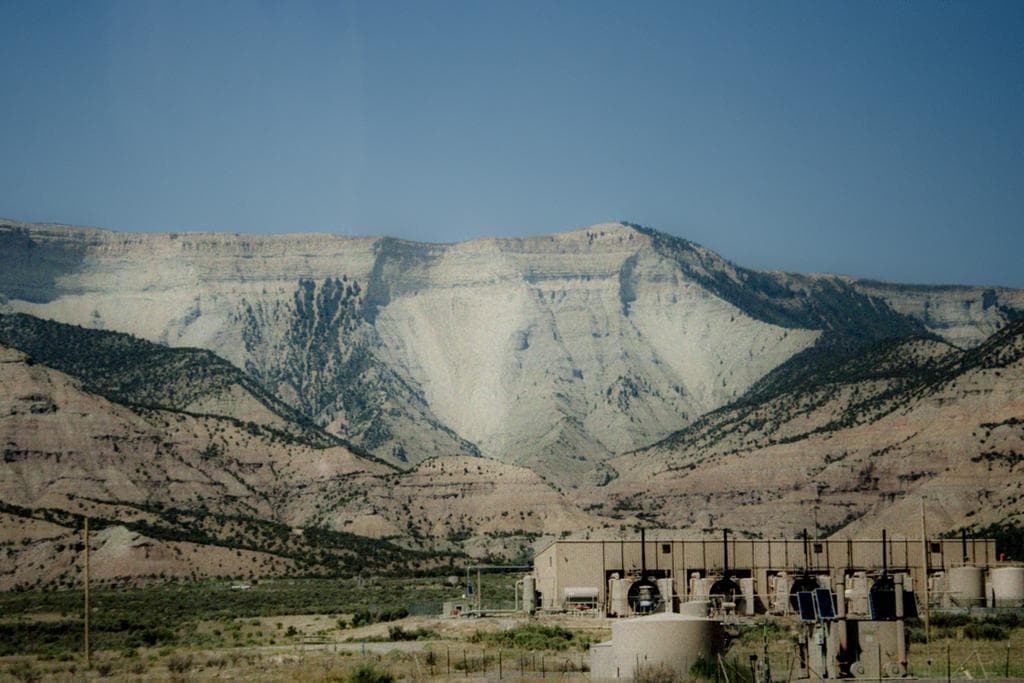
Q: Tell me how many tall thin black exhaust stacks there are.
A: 5